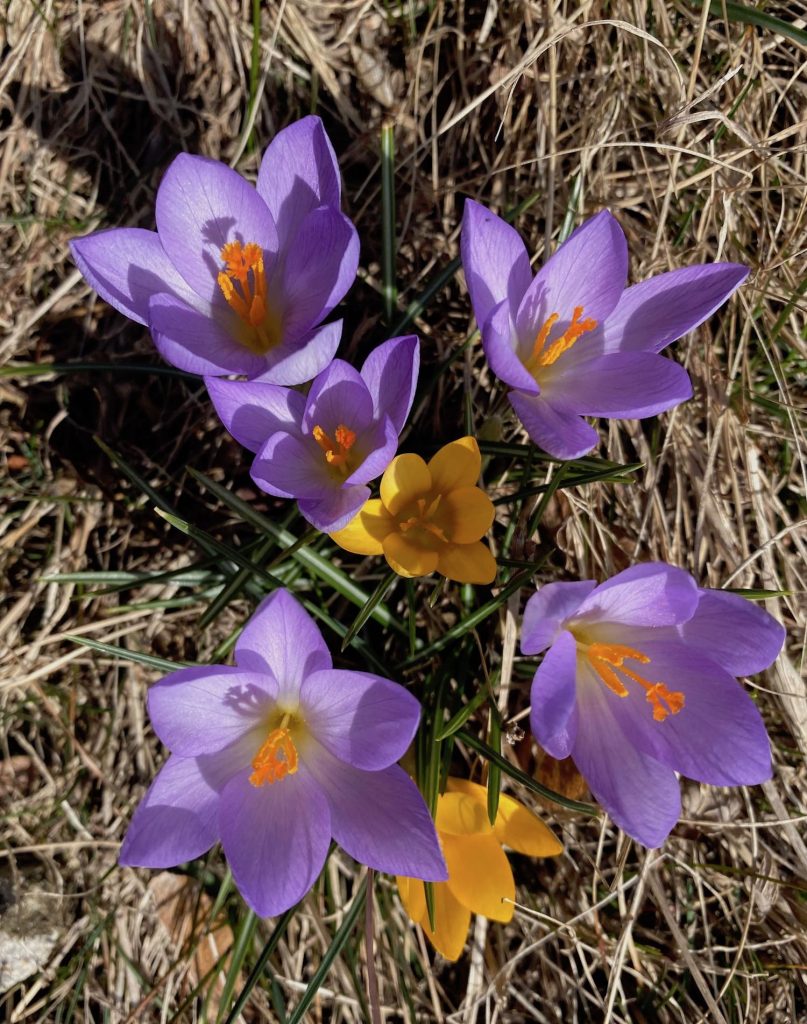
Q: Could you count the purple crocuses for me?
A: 5